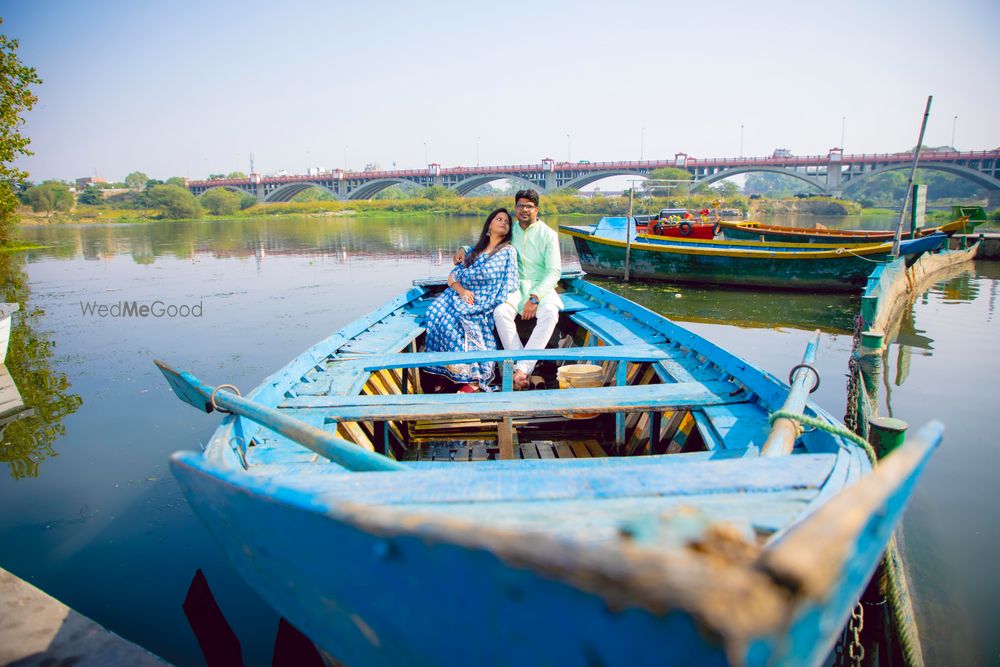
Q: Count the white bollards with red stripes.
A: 0